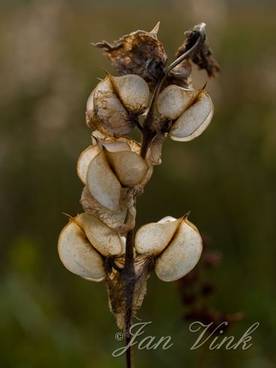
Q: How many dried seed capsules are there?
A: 5